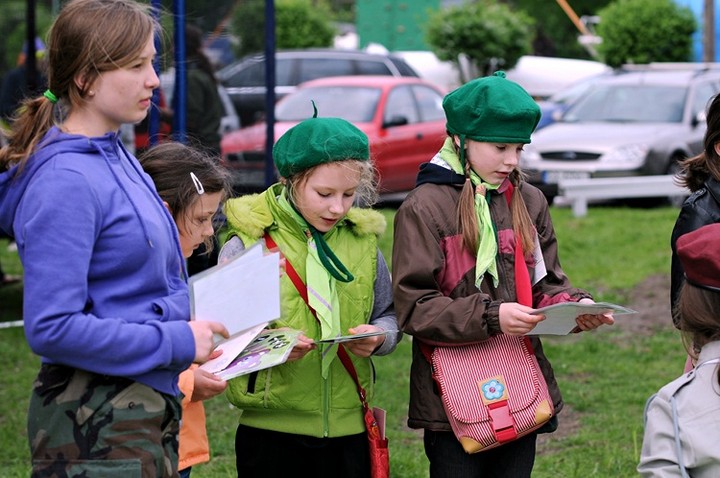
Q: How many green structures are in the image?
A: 1